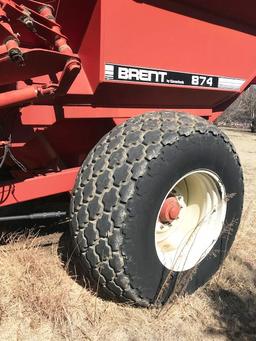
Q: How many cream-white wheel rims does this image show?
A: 1